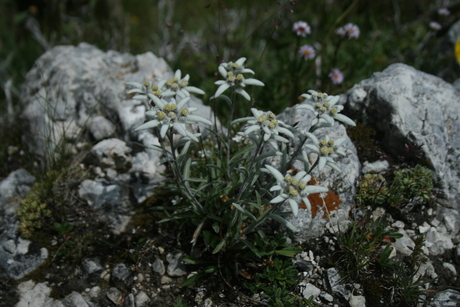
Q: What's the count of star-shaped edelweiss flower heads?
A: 8